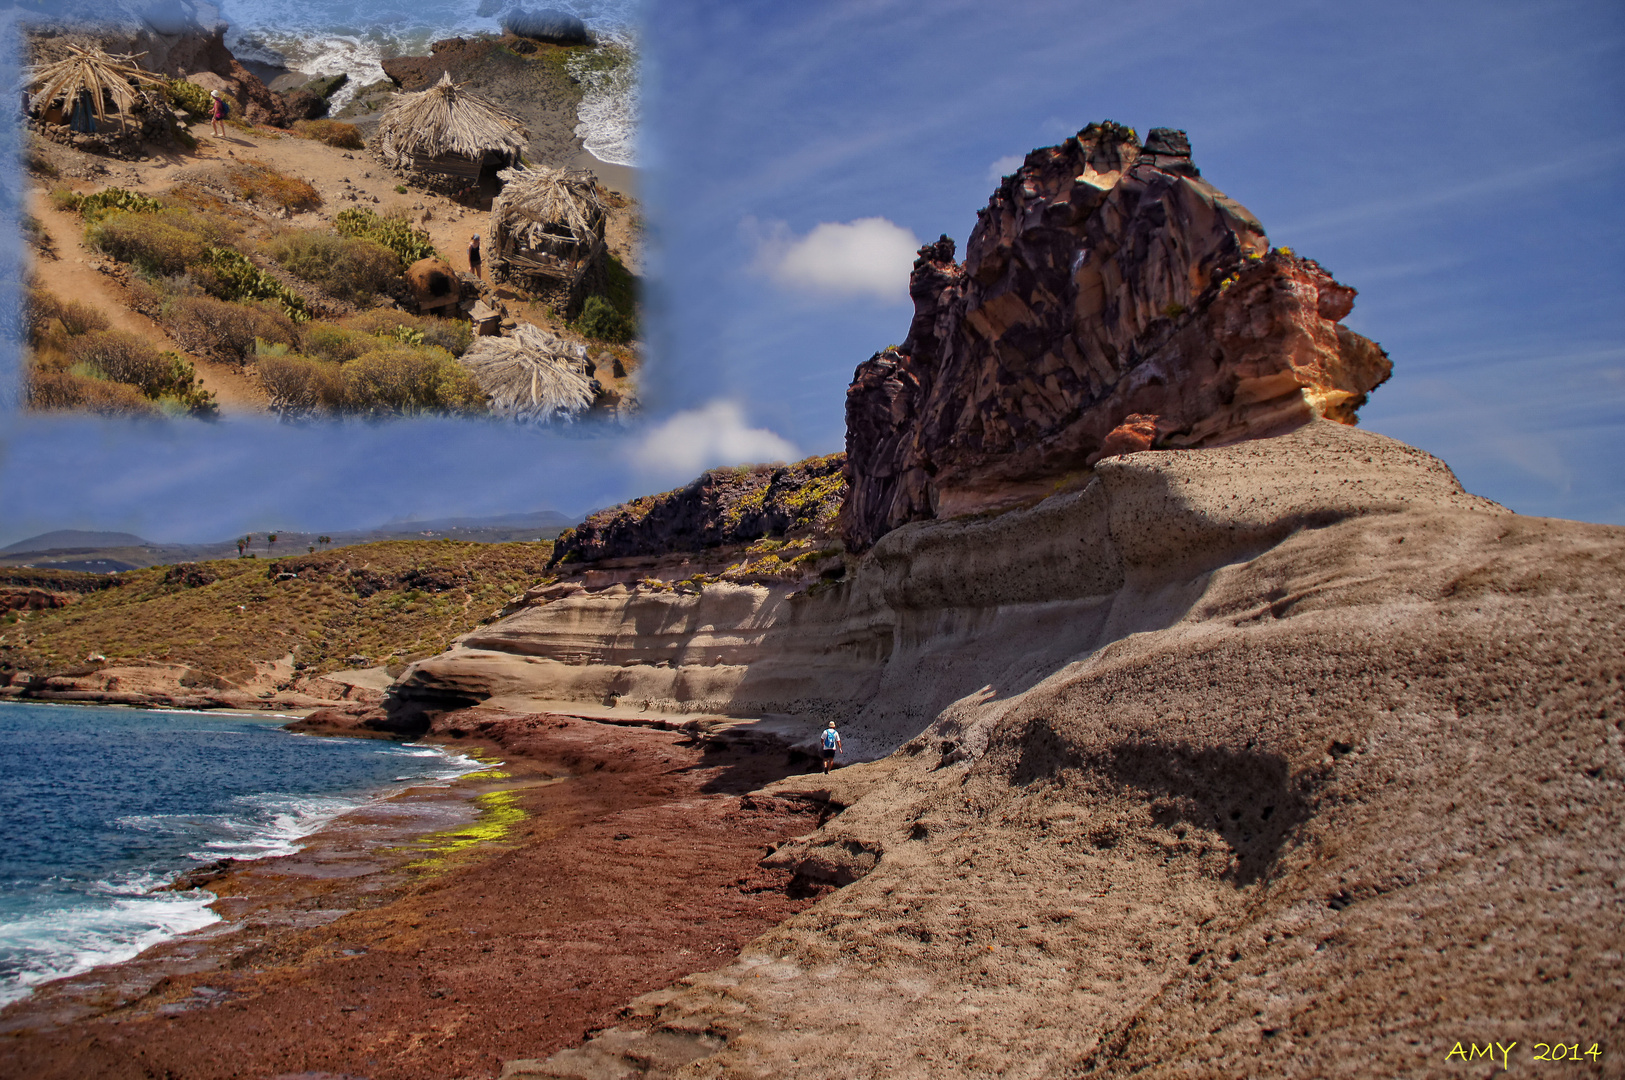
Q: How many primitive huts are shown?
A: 4